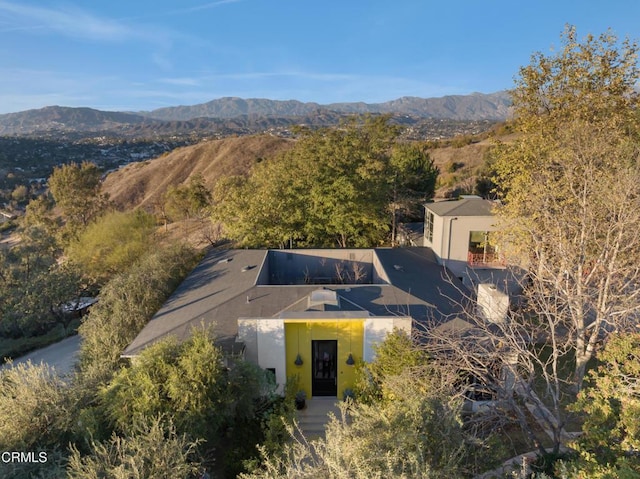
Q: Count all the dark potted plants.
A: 2